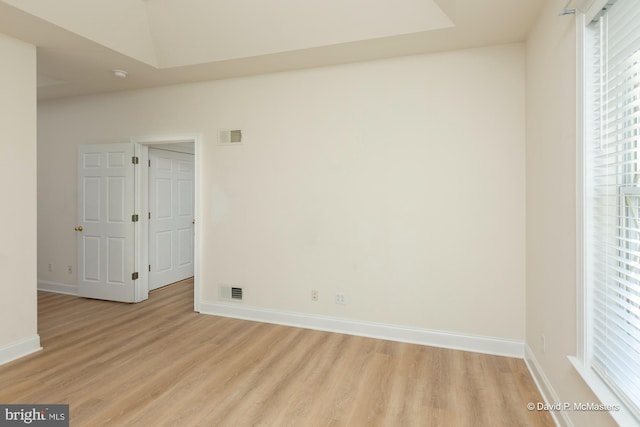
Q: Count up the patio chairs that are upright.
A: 0